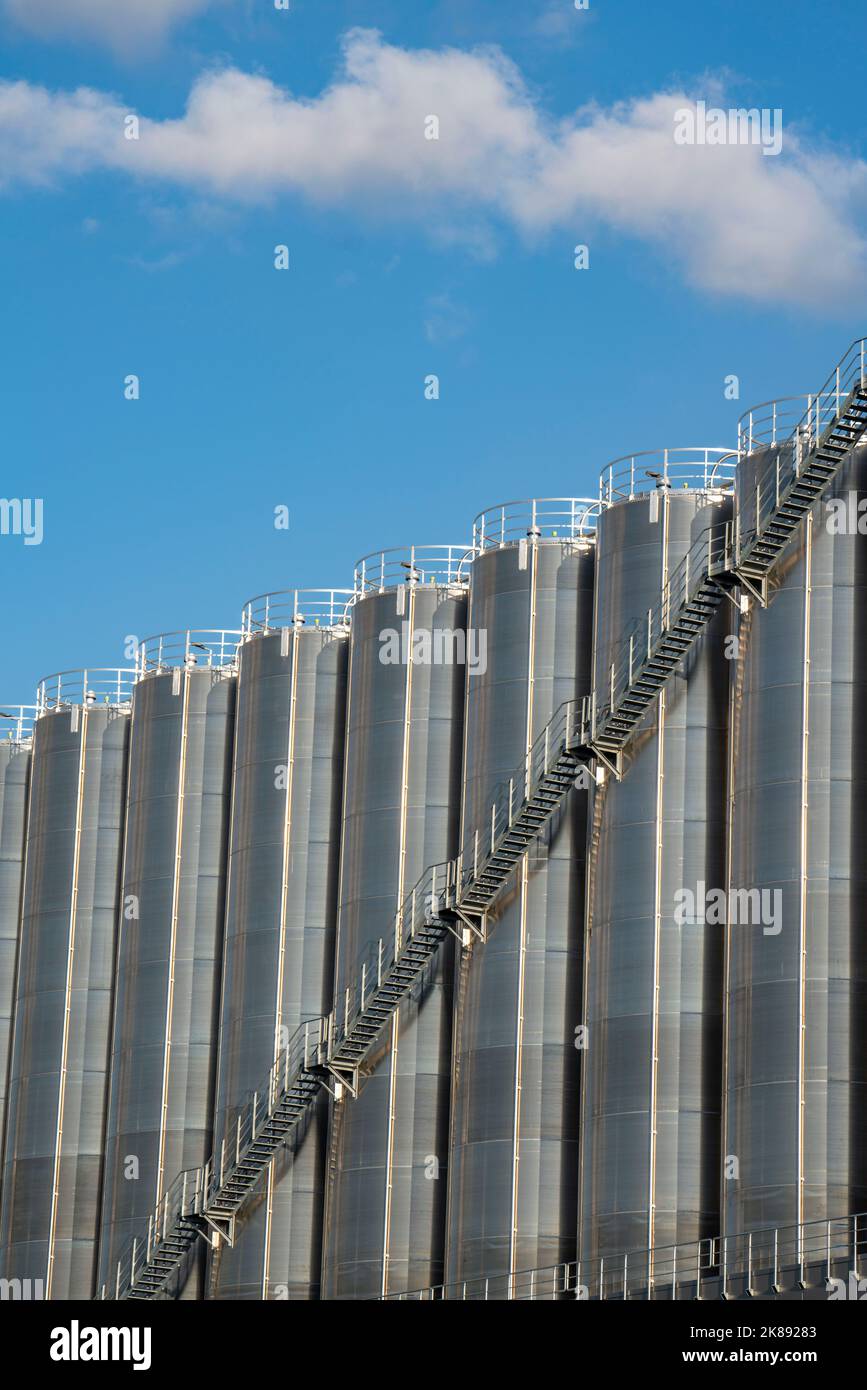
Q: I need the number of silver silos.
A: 8